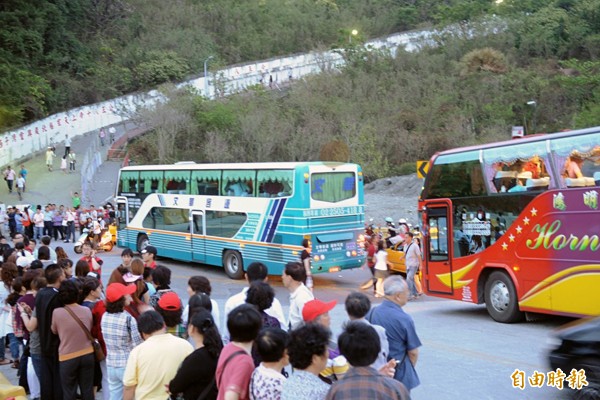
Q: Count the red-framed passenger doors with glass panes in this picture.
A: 1